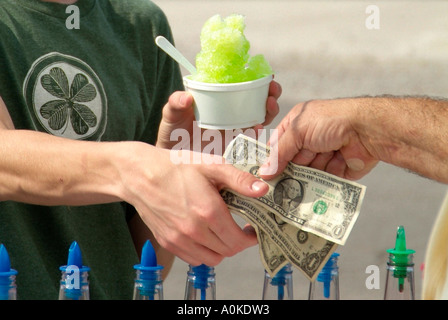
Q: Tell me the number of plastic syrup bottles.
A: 7